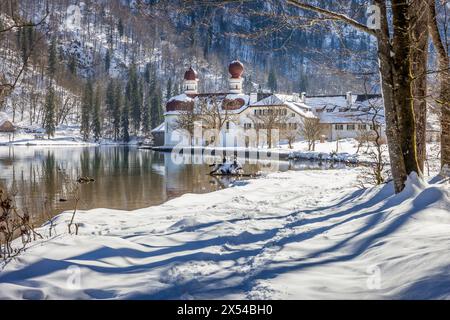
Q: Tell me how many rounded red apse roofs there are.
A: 2